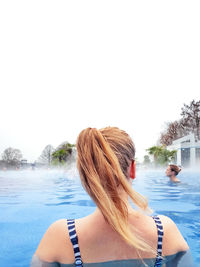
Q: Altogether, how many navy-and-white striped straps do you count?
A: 2